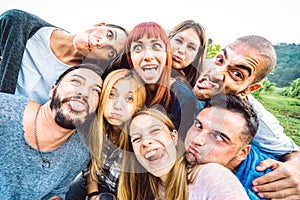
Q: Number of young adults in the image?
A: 8